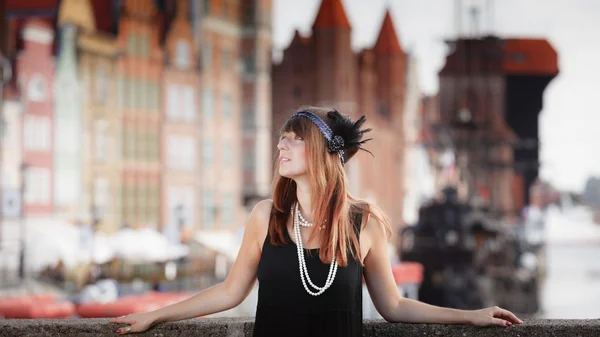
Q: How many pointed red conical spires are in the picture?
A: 2